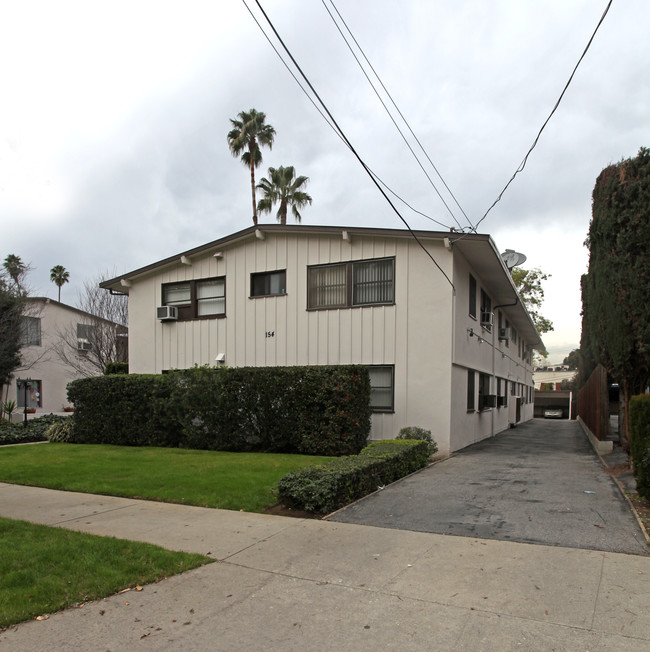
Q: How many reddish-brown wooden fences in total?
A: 1